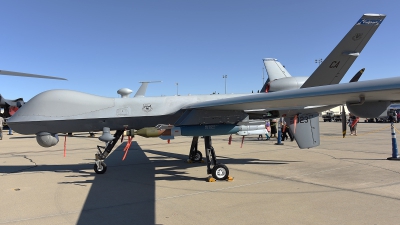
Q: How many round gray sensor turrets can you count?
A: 1